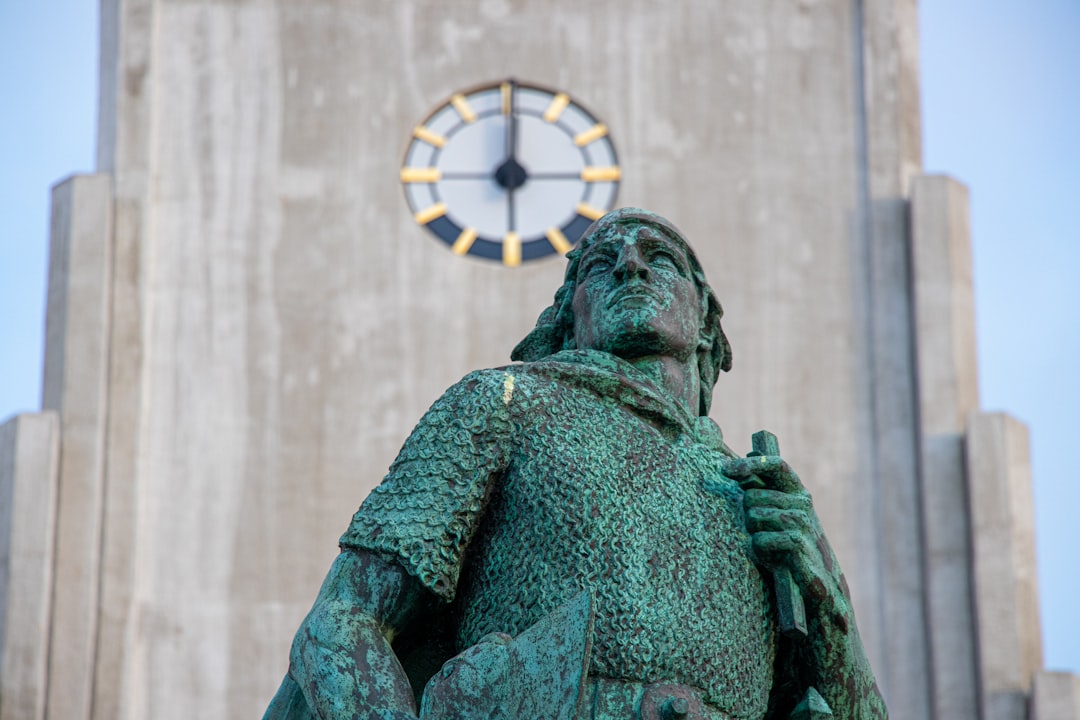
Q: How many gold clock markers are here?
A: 12